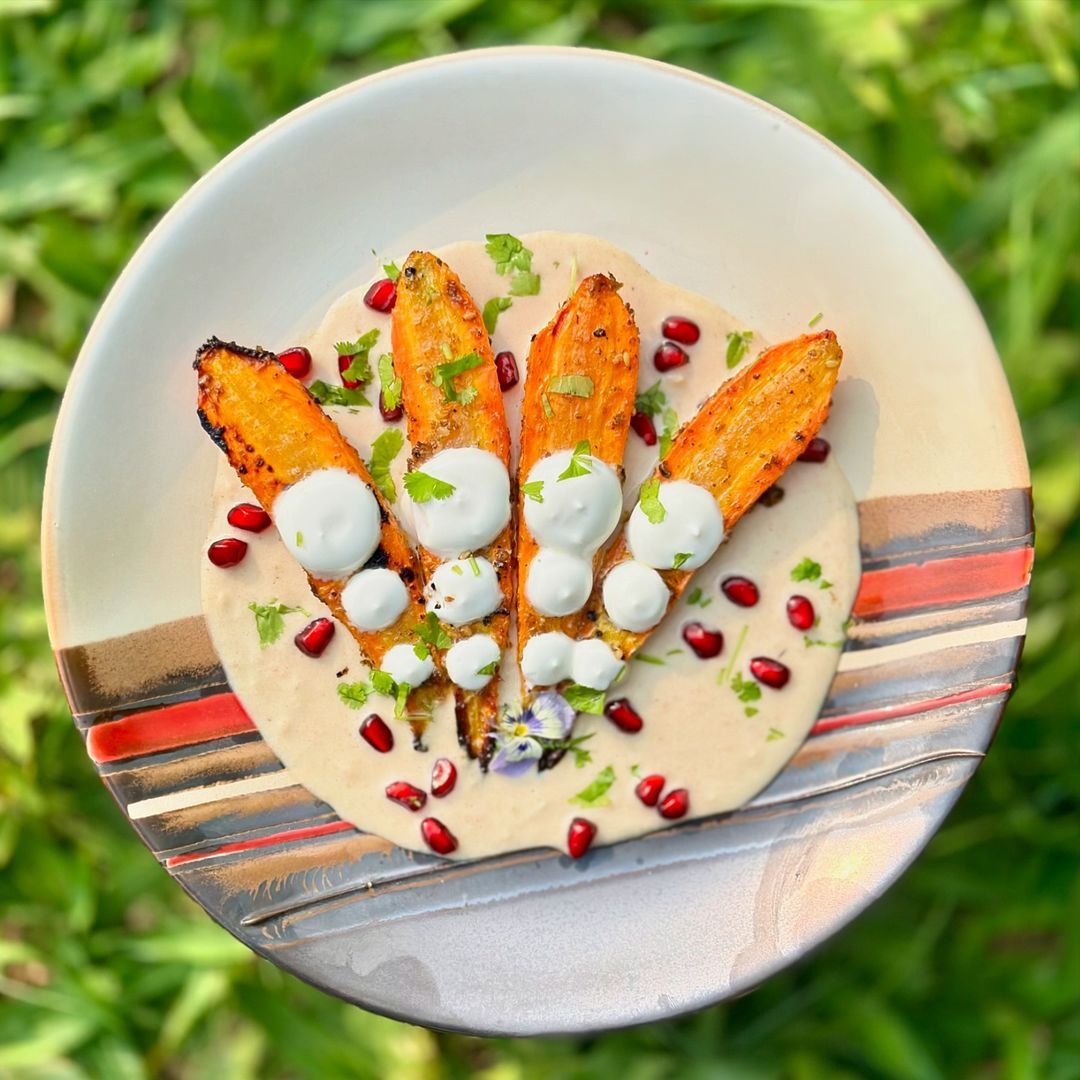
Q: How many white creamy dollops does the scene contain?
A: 12